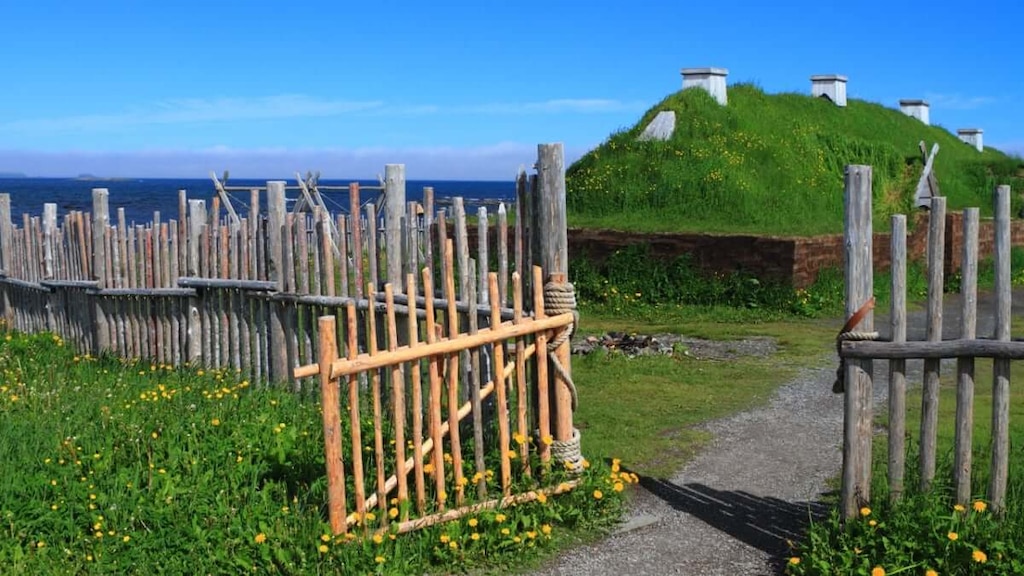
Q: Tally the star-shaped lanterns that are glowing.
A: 0